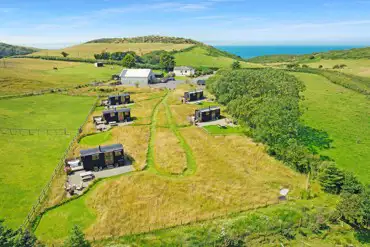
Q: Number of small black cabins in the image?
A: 5